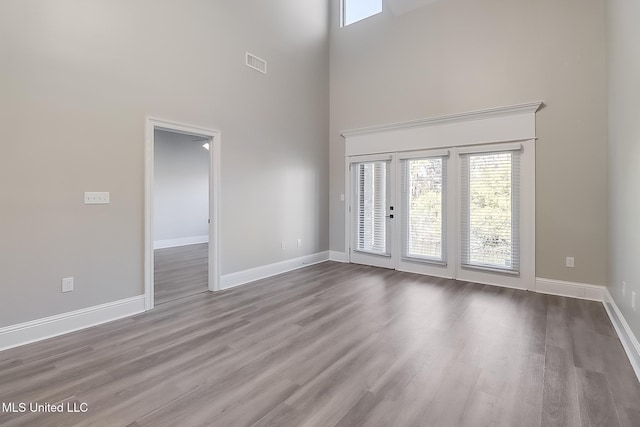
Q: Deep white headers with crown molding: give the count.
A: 1